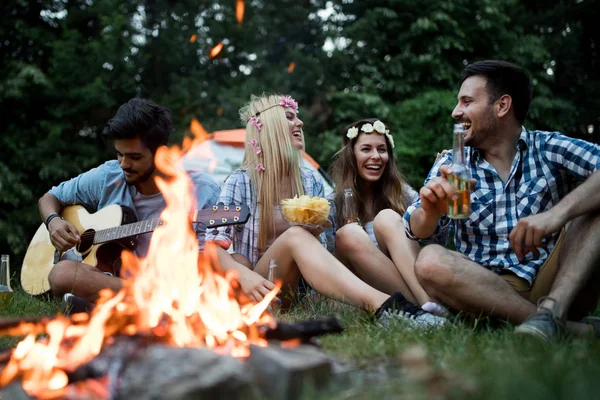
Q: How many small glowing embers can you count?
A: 4